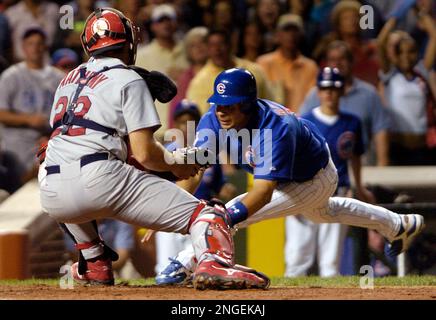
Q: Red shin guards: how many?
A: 2